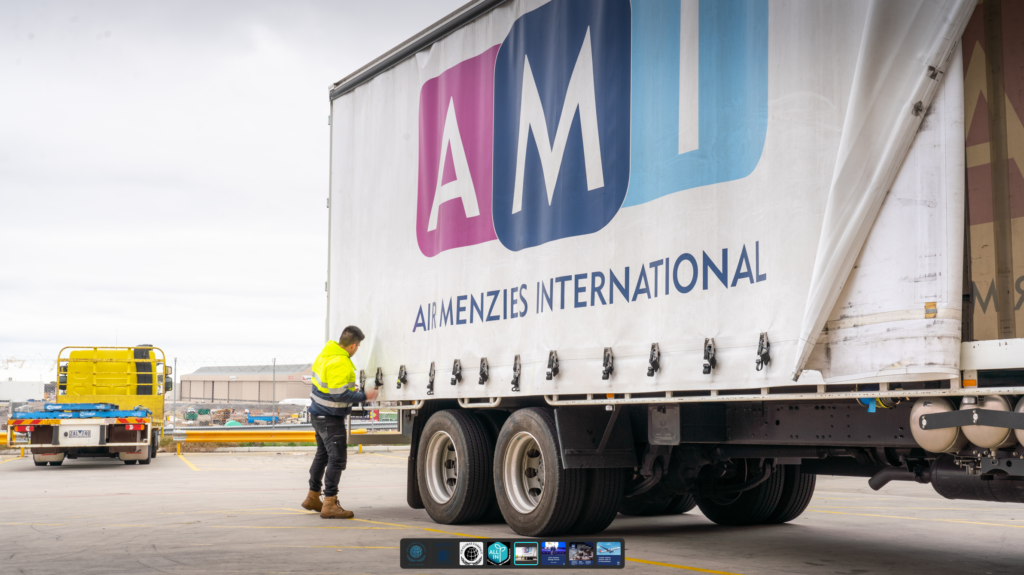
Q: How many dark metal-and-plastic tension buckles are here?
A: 12